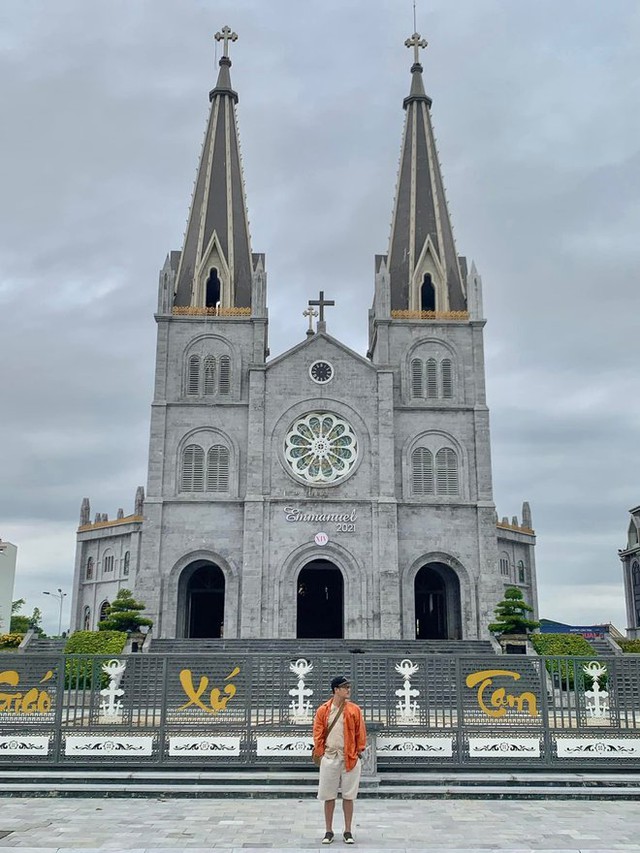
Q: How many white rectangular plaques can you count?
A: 7